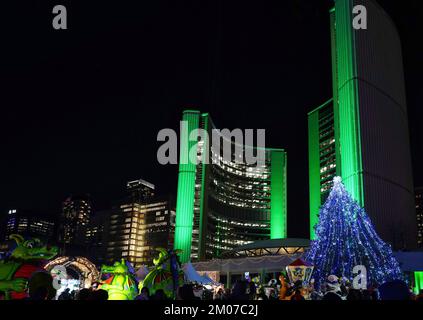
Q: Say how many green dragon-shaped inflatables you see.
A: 3